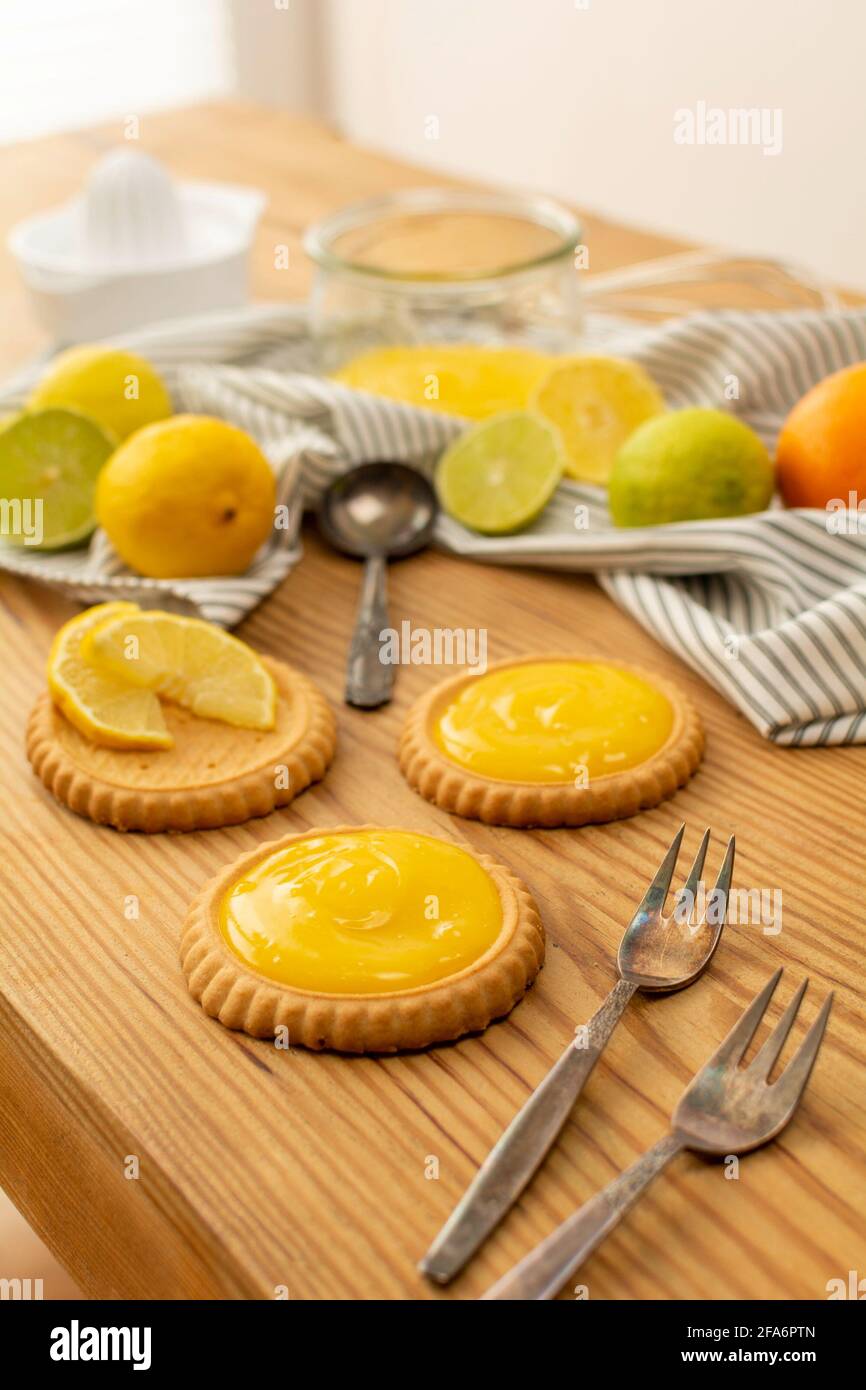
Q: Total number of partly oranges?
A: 1